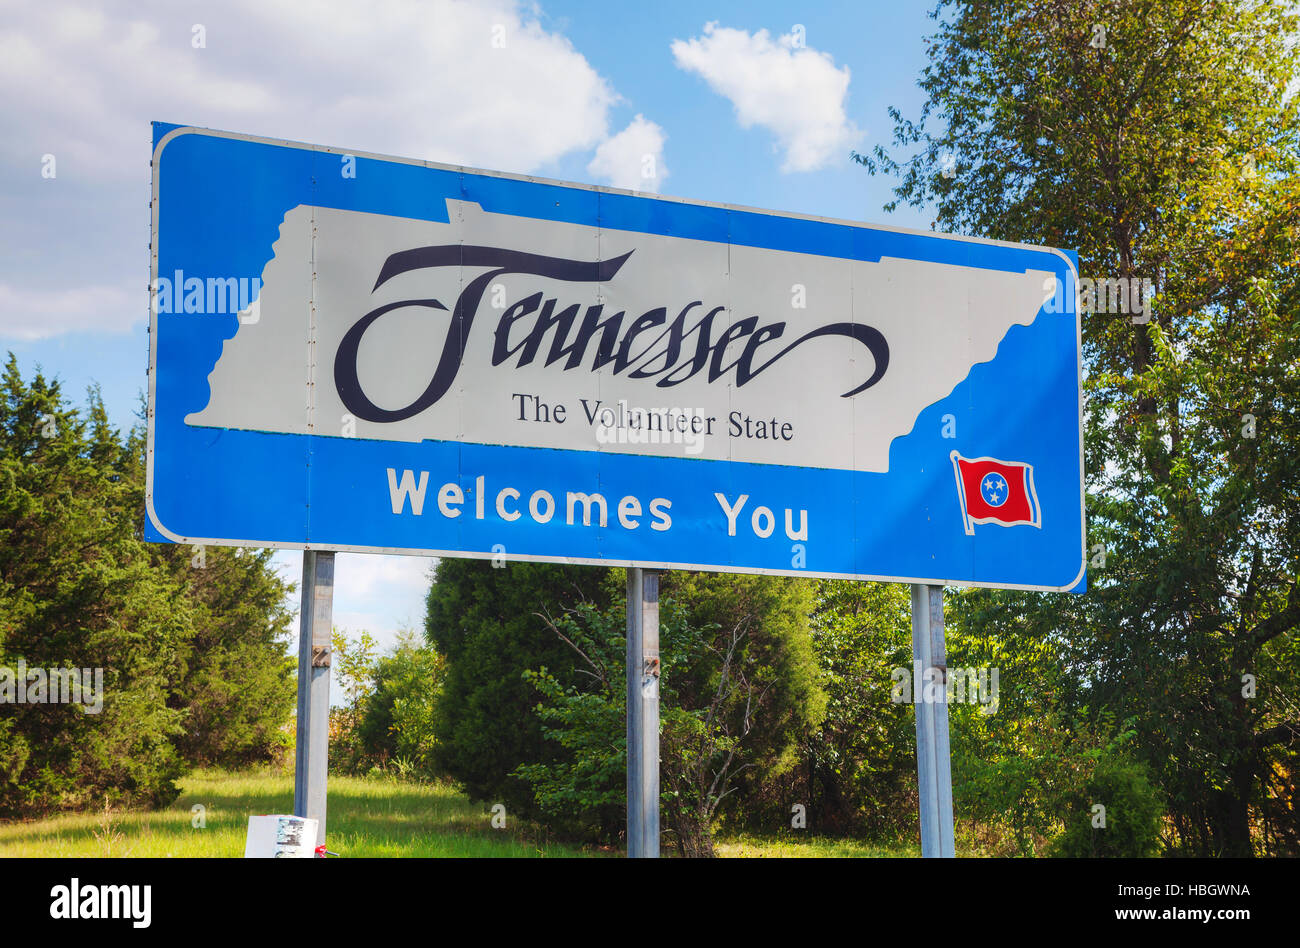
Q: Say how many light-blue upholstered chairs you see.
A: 0